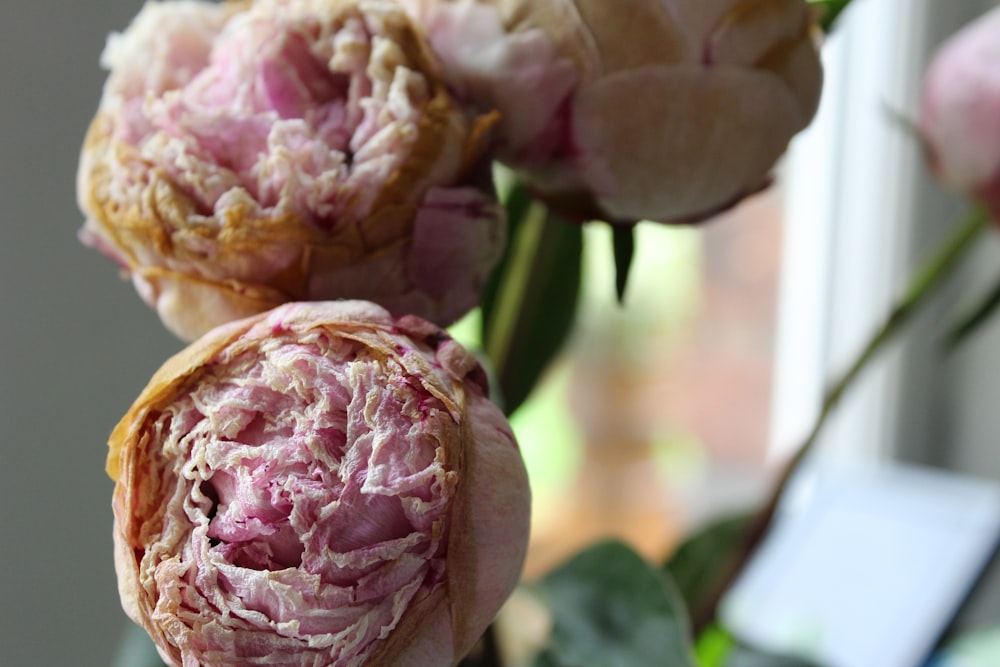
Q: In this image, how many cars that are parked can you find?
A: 0